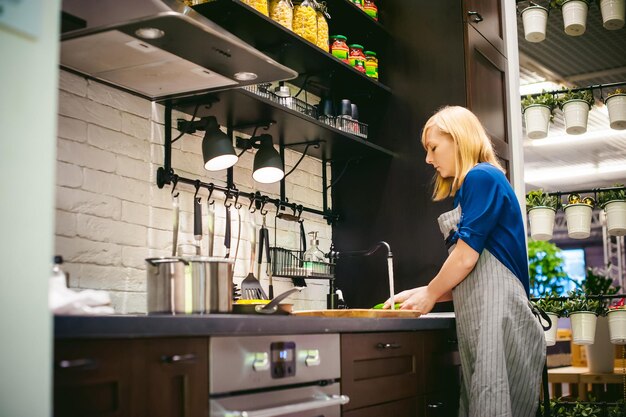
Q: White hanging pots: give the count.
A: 12